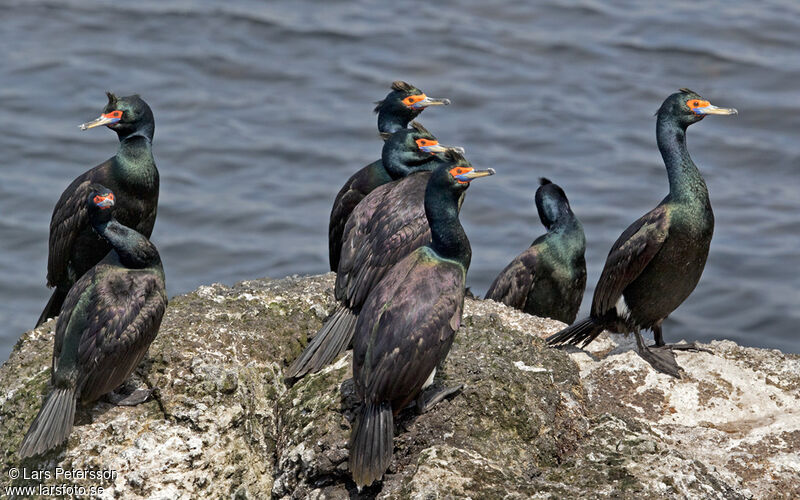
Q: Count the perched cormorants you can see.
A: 7